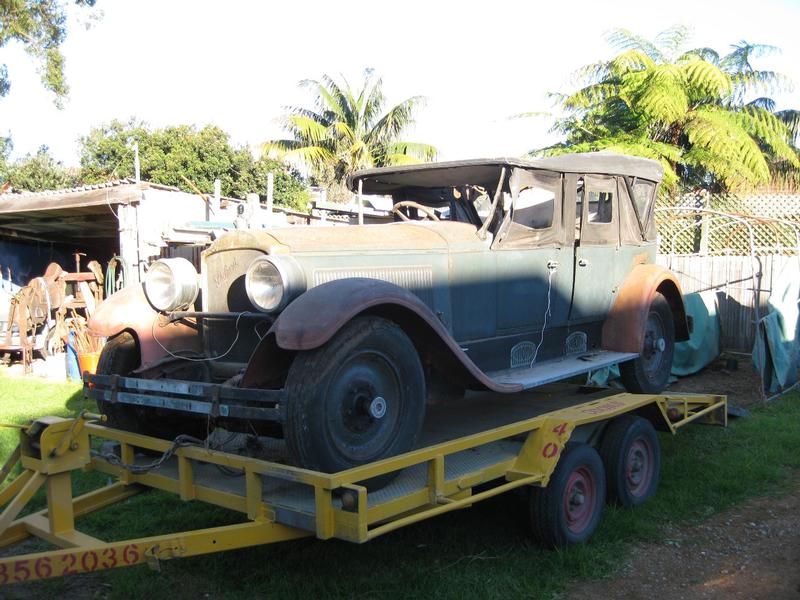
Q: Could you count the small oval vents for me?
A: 2